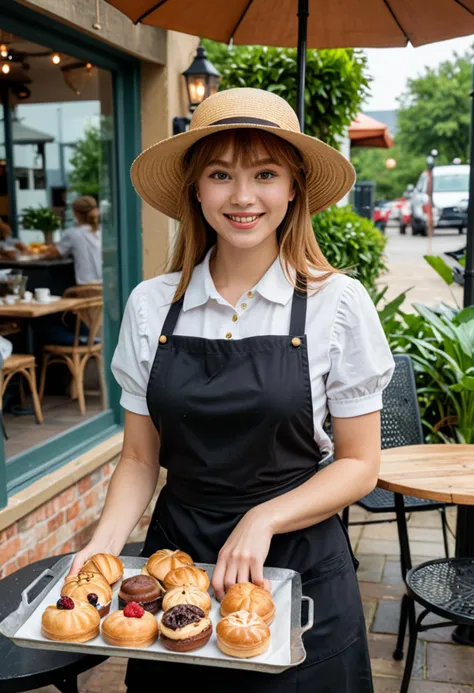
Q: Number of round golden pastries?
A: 9